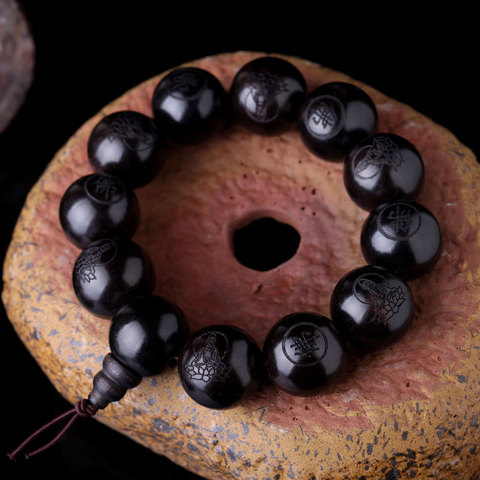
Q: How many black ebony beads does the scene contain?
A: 12